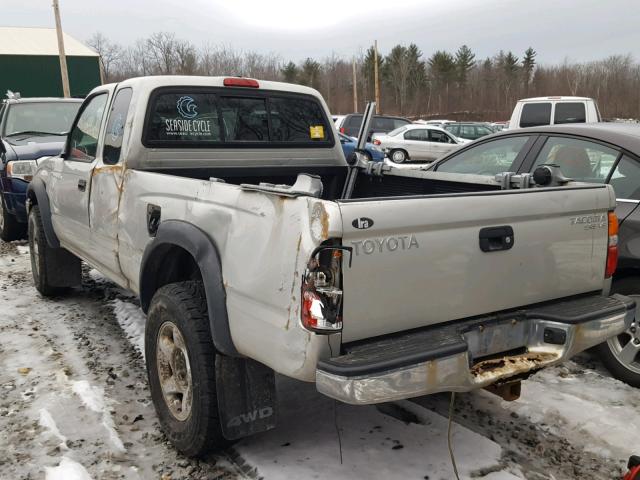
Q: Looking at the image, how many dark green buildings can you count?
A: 1